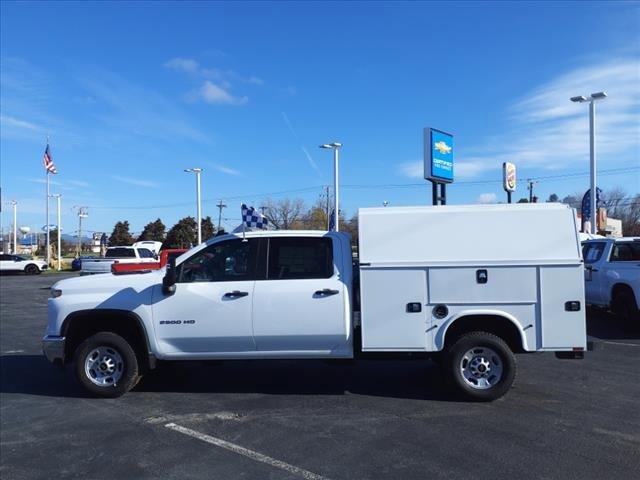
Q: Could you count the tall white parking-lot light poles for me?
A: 5